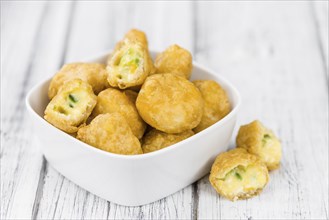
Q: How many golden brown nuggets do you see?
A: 11